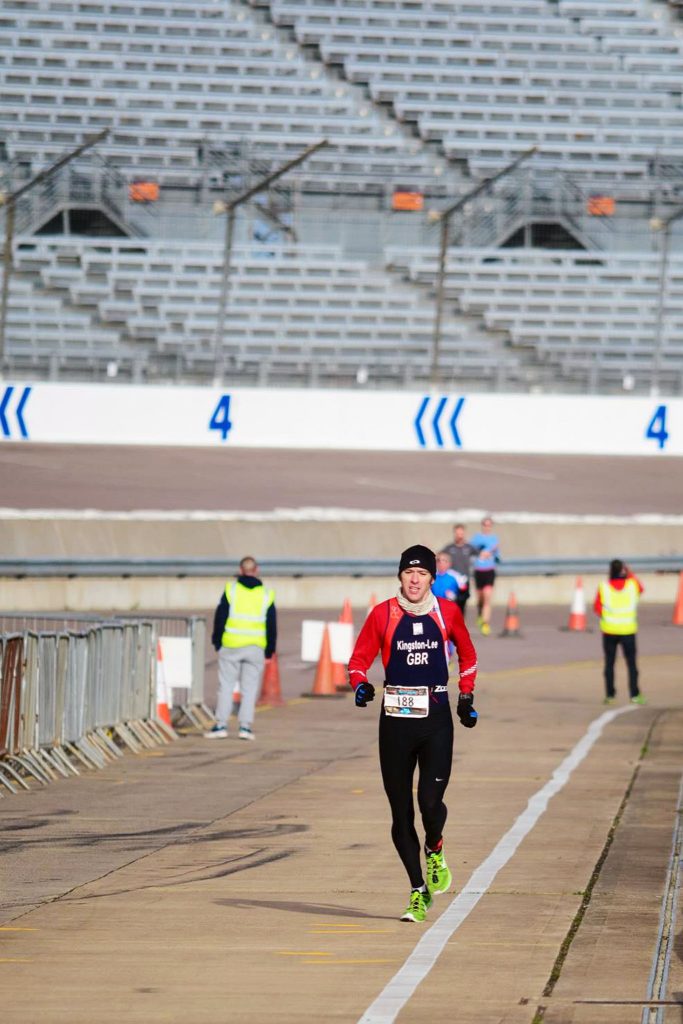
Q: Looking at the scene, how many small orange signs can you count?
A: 3